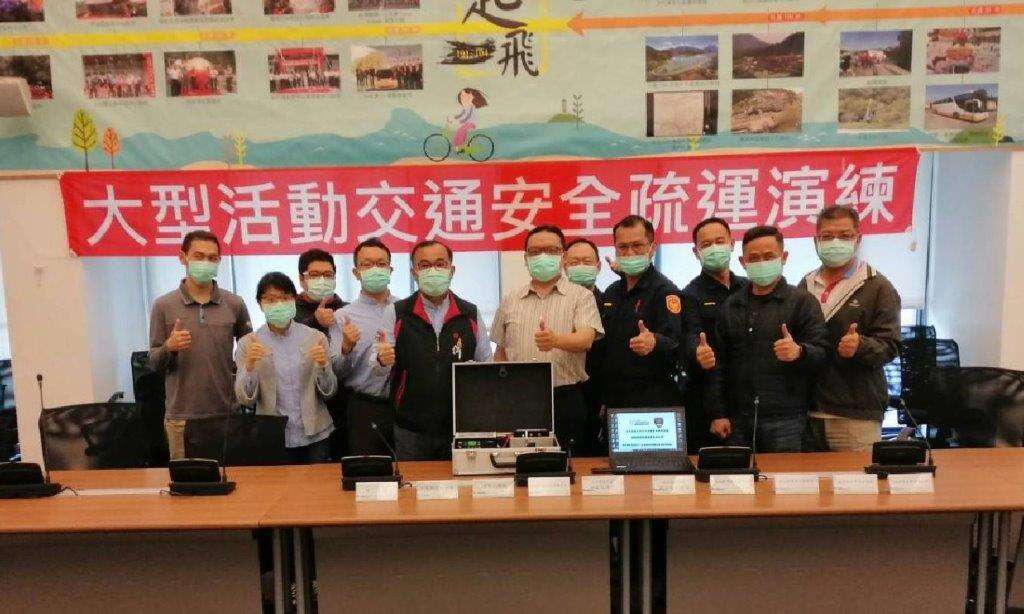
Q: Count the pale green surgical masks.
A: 11